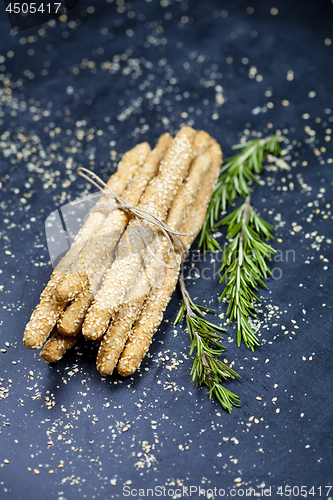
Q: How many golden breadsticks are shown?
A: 7